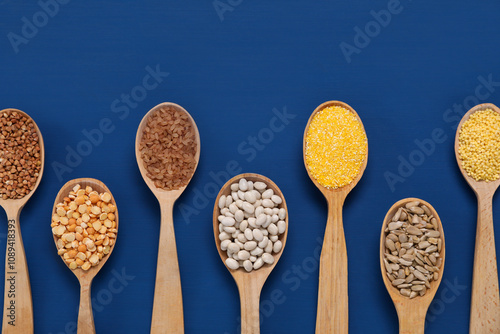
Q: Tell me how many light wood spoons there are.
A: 7